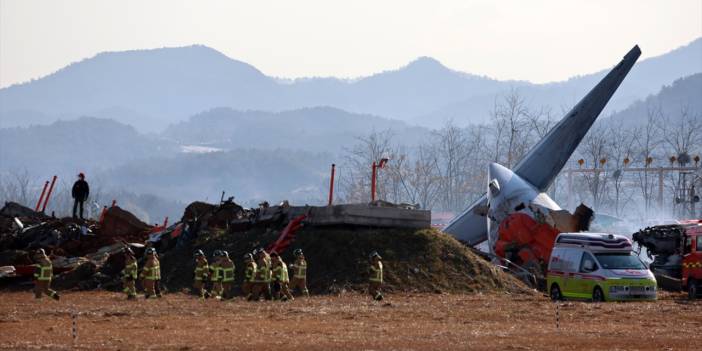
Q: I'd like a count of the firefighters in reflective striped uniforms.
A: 11